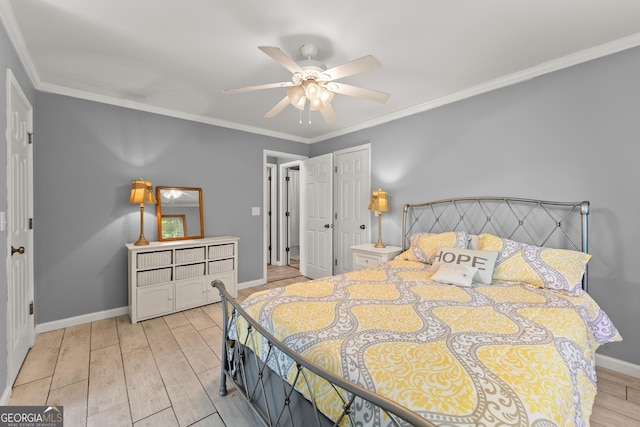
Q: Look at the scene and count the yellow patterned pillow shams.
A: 2